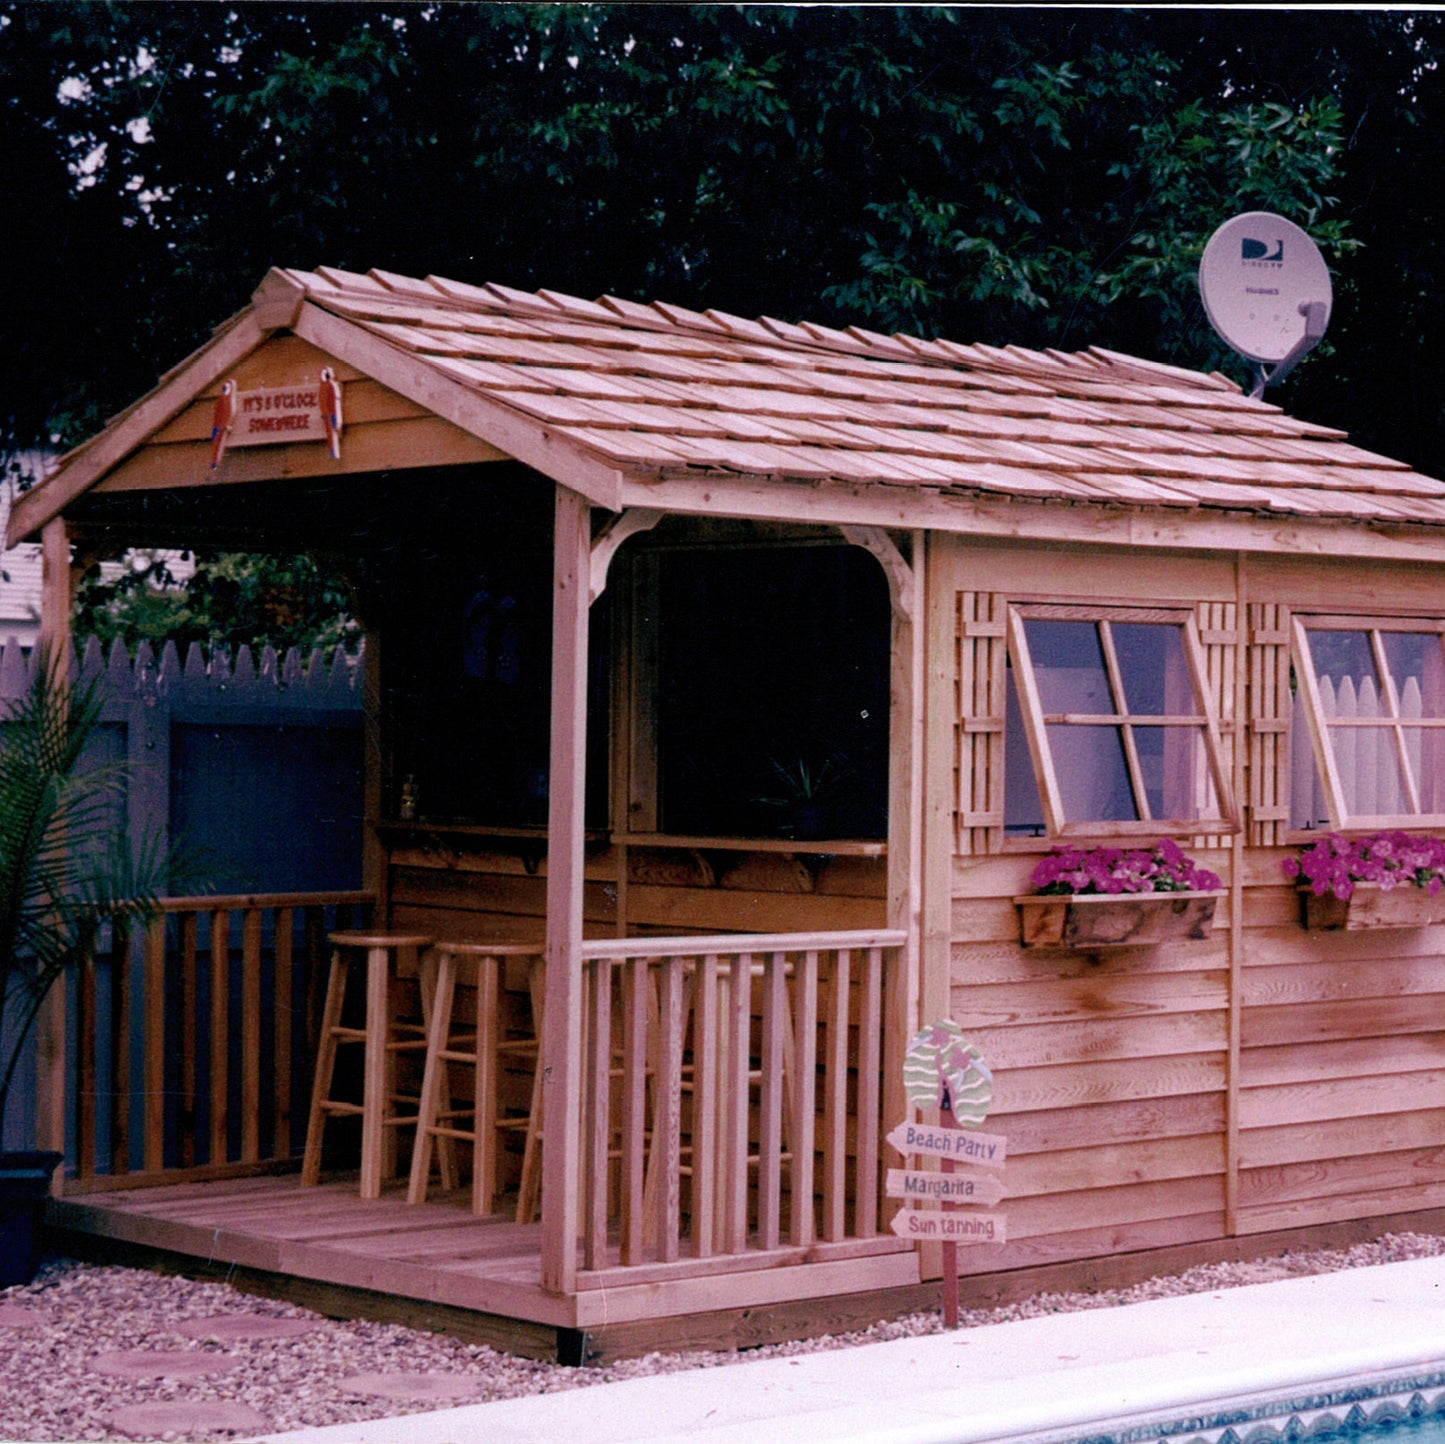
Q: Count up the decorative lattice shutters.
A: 3